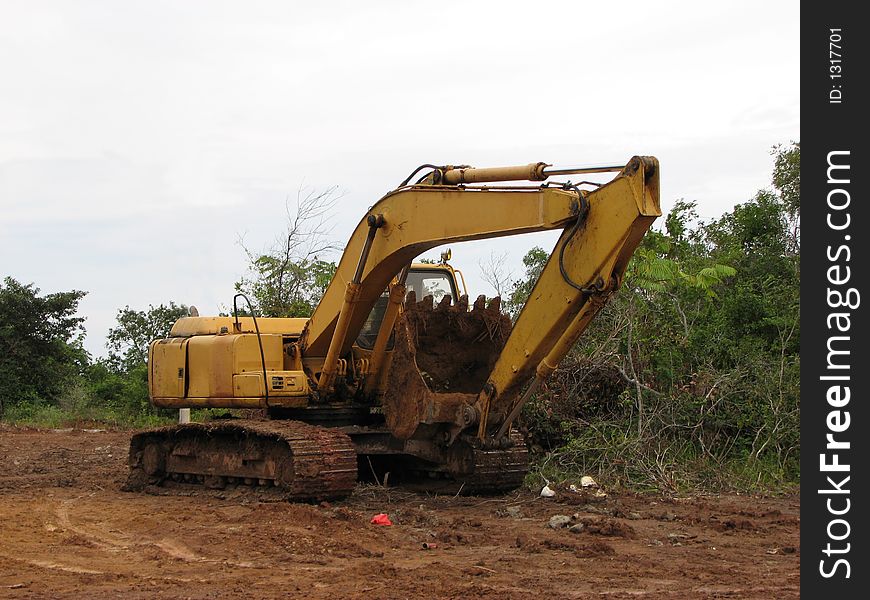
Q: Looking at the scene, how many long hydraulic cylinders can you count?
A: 4